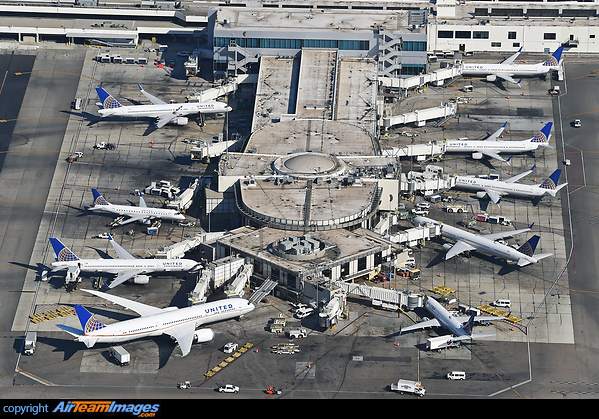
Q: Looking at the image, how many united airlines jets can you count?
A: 9